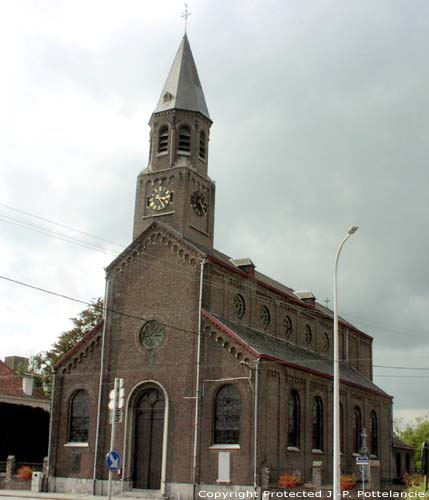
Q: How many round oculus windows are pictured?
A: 6